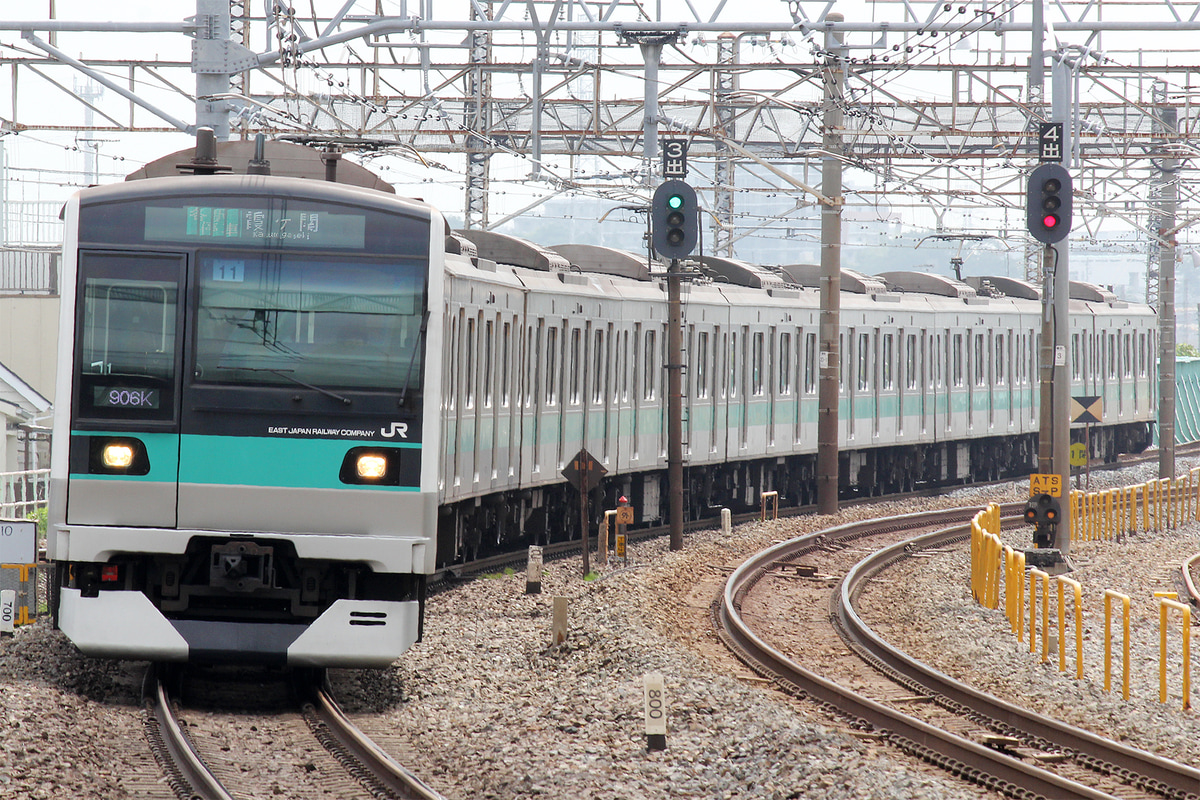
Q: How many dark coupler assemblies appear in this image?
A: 1